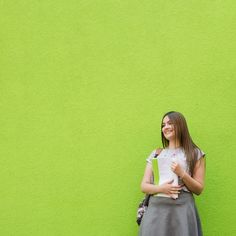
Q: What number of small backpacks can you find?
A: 1